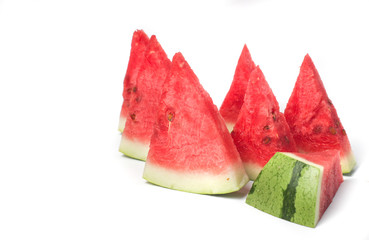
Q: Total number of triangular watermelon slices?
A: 6